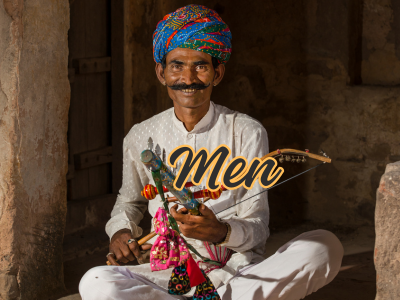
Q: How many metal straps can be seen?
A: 2